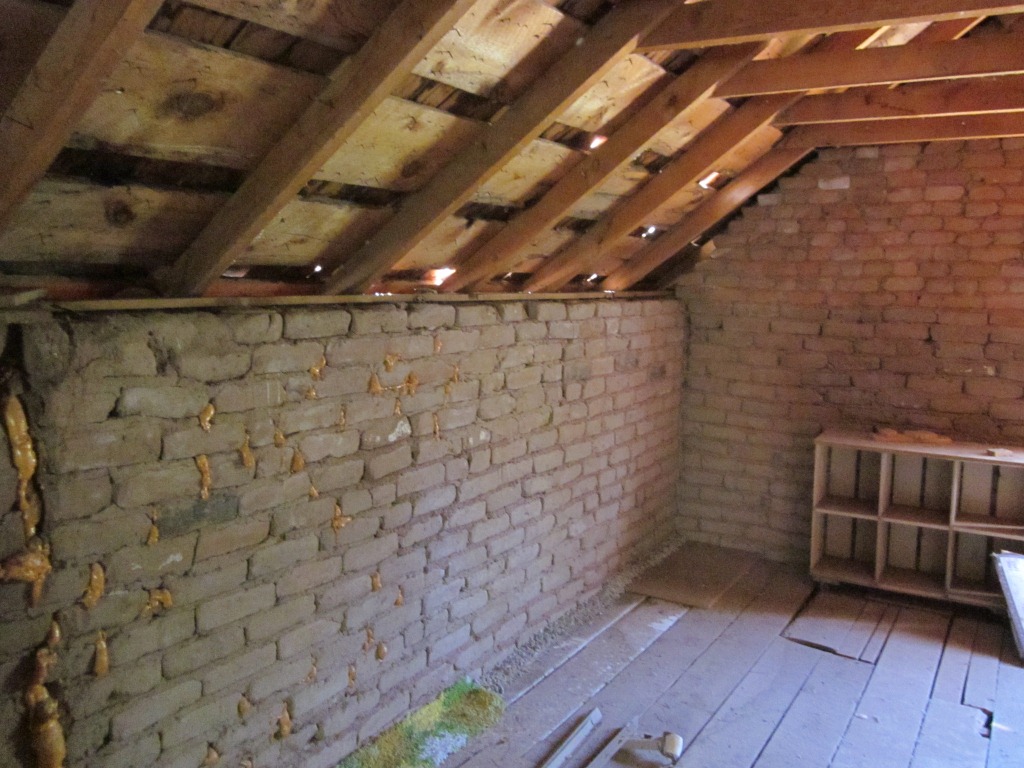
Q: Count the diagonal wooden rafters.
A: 6